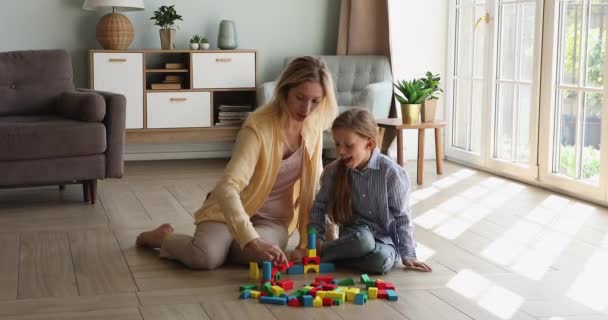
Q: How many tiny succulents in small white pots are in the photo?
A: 2